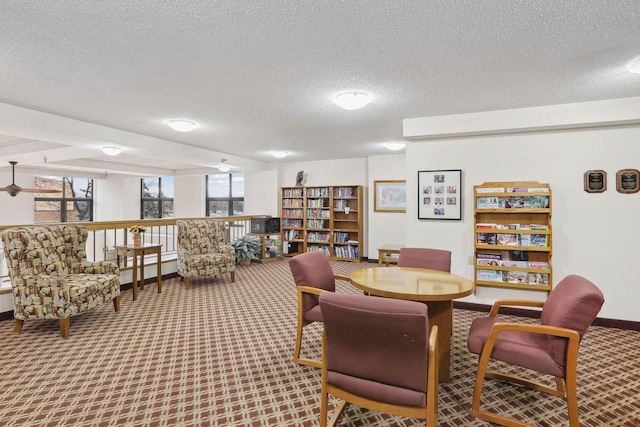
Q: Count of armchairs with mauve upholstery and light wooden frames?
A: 4